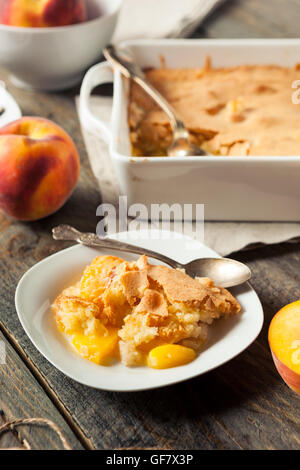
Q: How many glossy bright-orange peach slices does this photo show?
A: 2